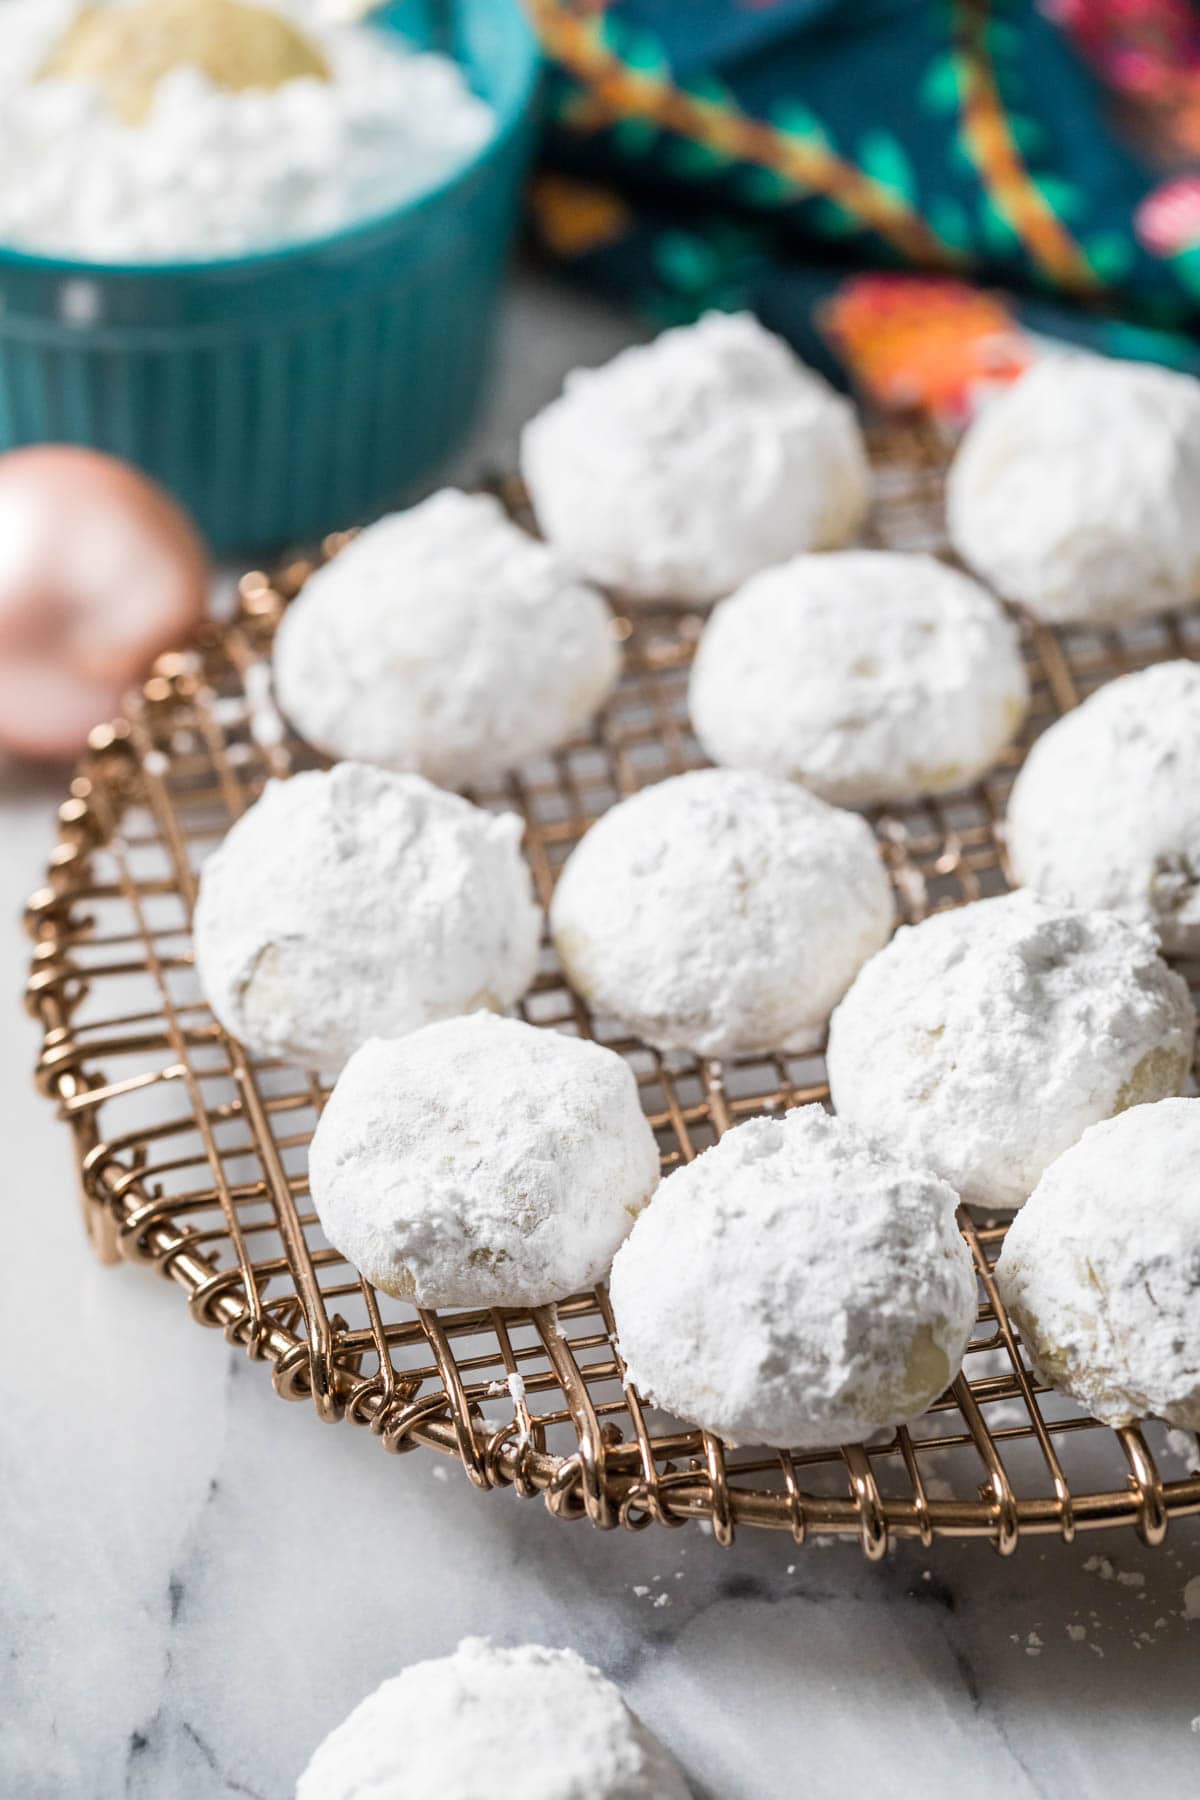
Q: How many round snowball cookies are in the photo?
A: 12